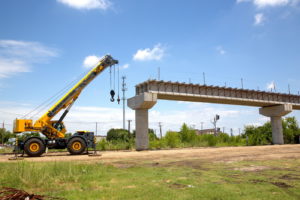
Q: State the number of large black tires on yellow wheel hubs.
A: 2